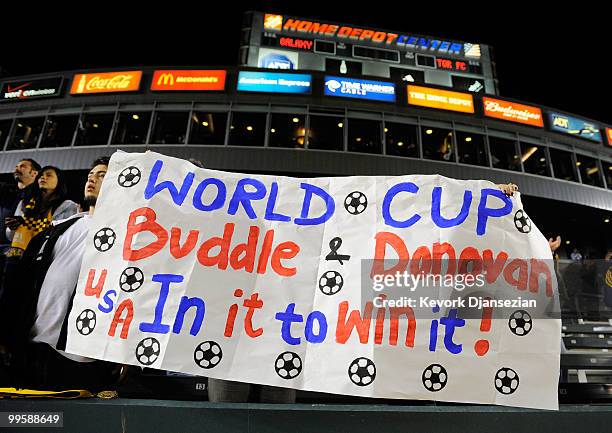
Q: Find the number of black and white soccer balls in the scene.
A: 14